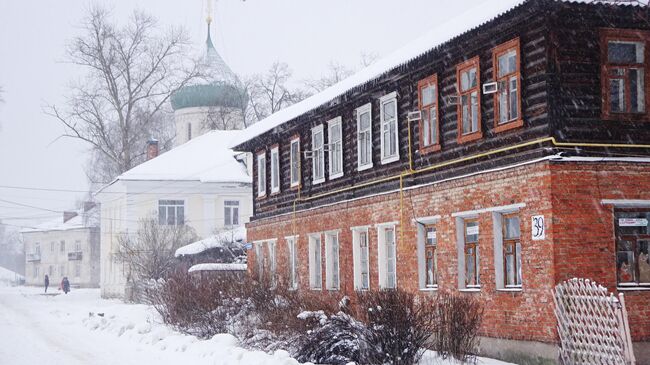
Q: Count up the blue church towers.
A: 1